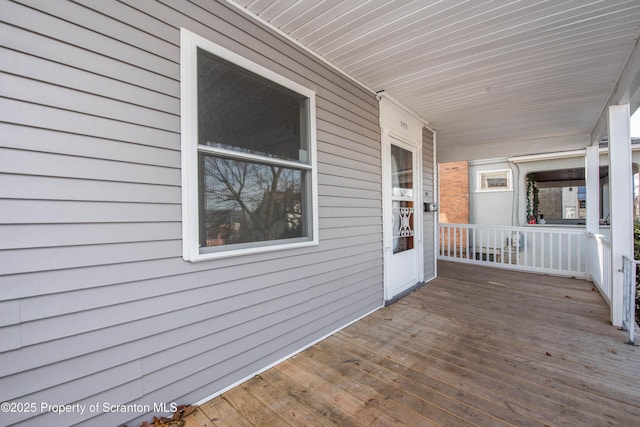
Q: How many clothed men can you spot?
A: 0